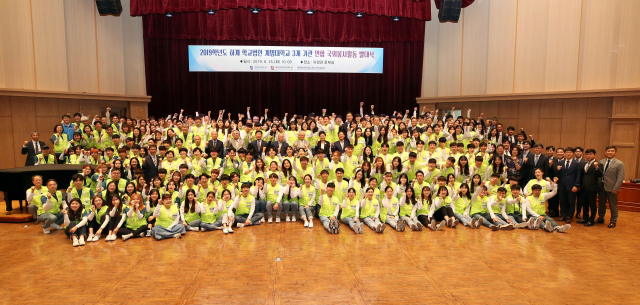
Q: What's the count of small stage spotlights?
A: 6